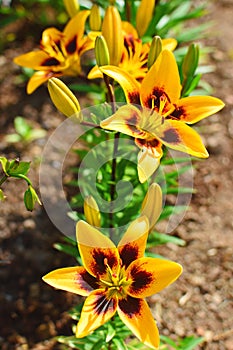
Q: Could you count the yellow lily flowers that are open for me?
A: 4